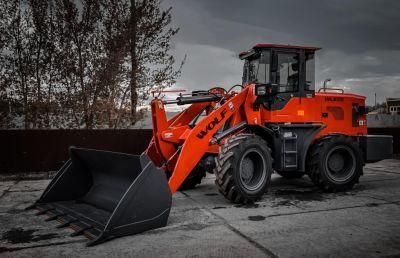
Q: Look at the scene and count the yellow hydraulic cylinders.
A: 0